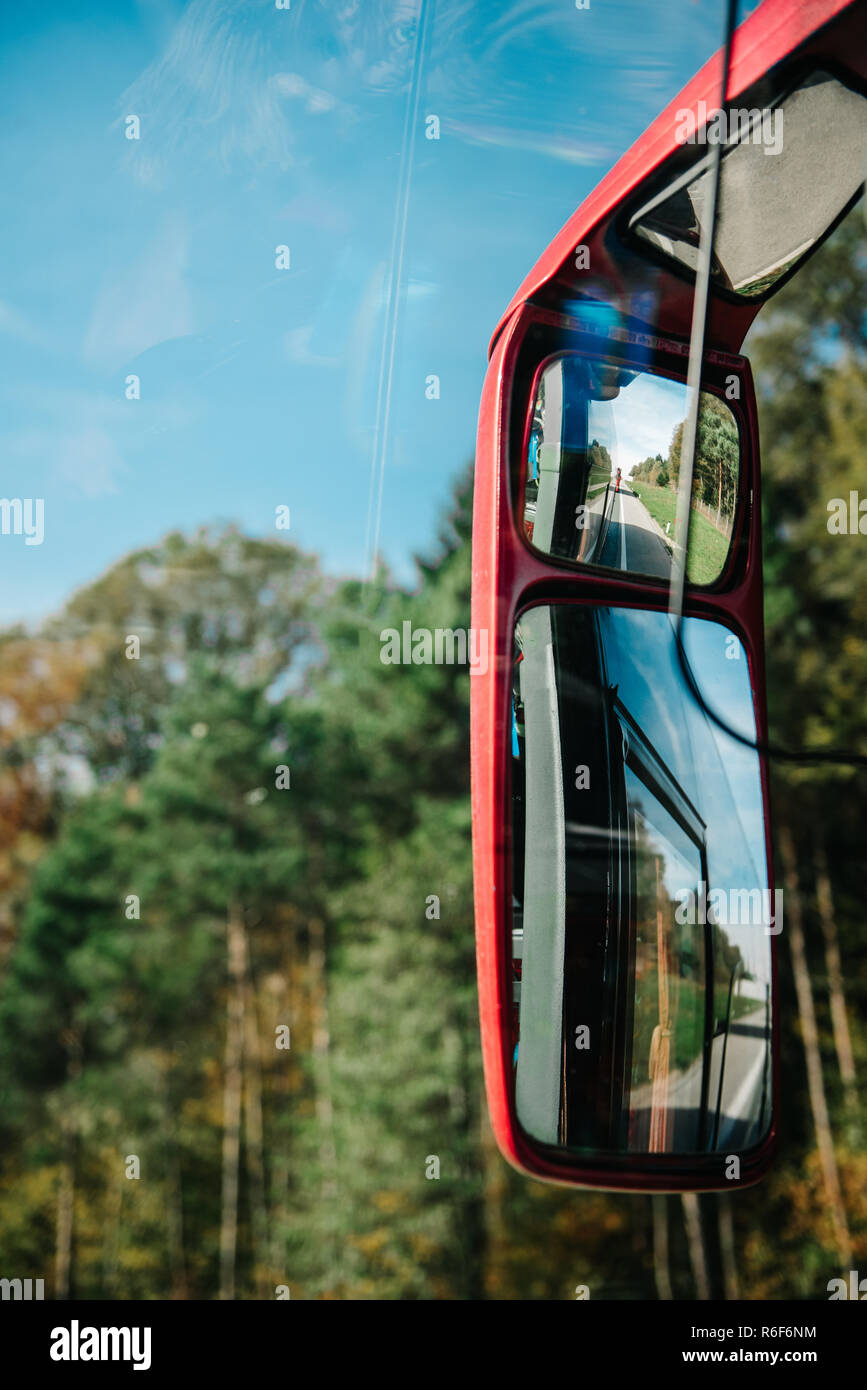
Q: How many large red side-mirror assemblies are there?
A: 1